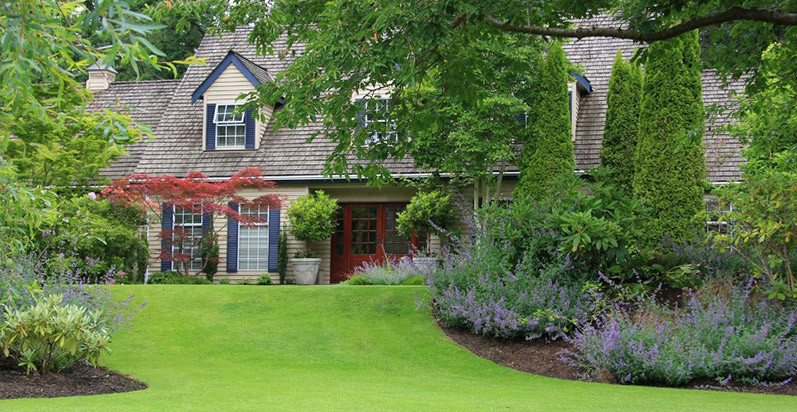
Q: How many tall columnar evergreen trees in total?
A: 3